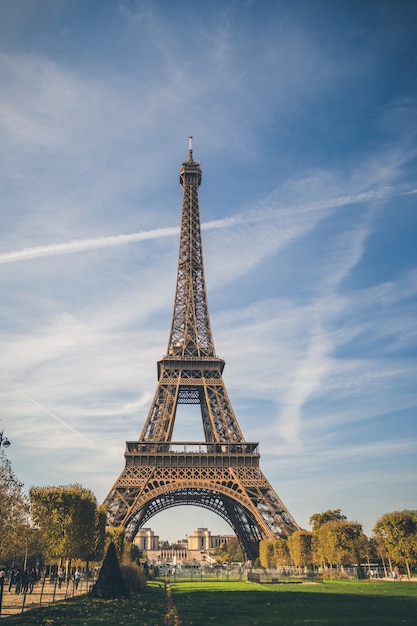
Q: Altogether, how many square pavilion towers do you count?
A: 2